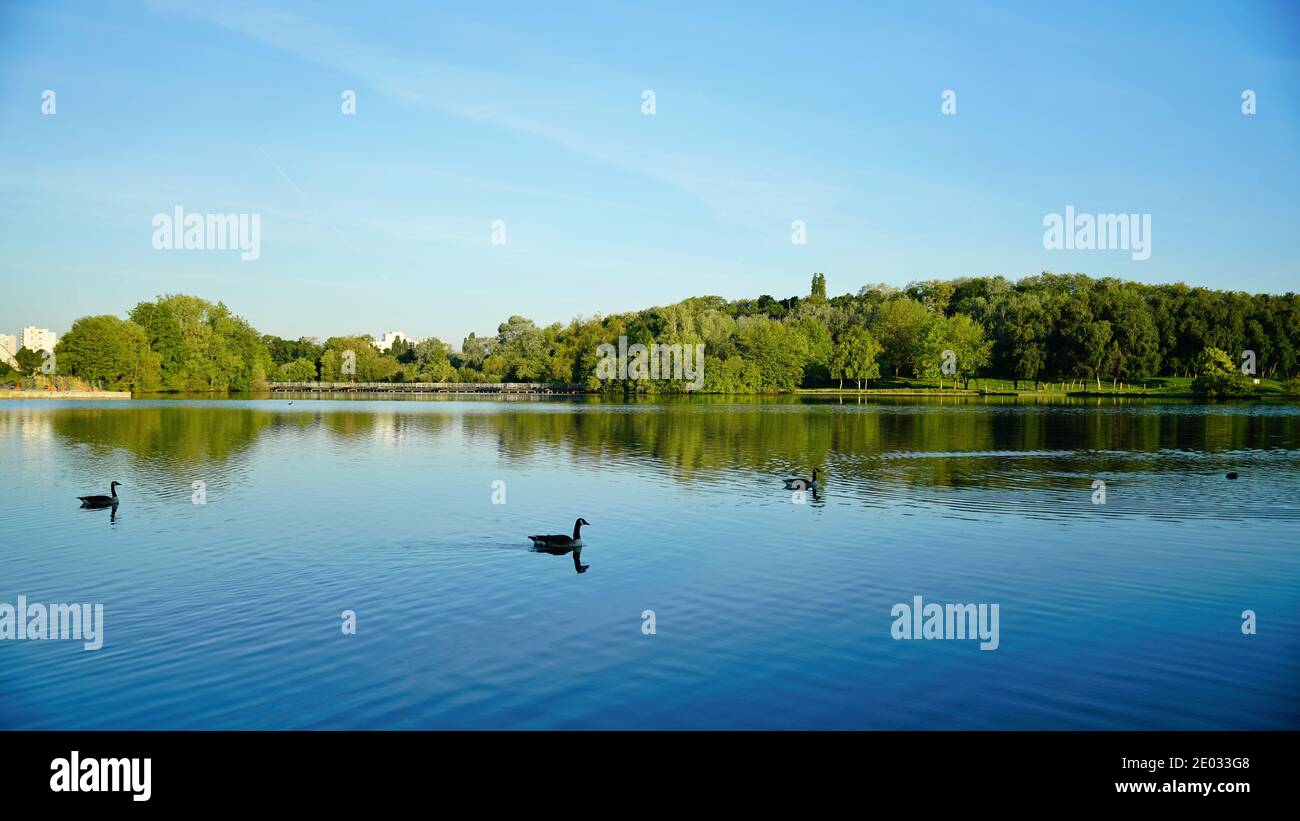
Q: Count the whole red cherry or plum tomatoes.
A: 0